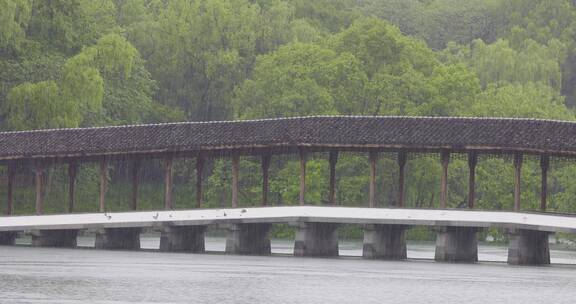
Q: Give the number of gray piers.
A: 9